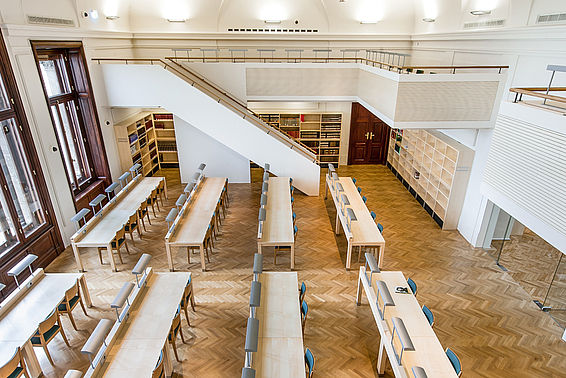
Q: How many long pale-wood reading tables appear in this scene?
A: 8